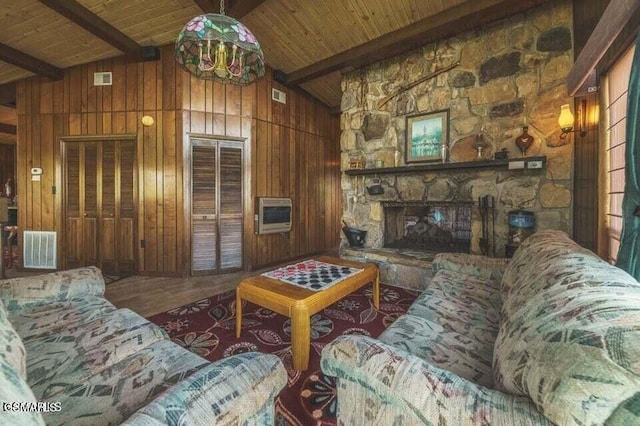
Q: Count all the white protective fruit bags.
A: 0